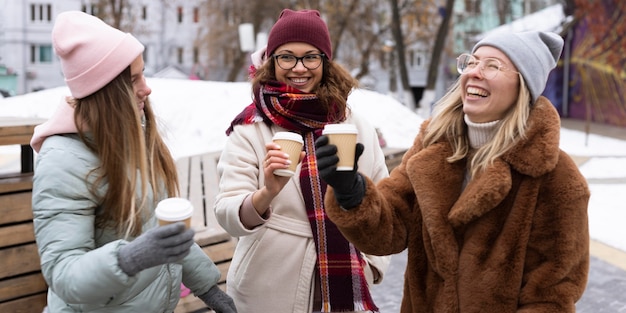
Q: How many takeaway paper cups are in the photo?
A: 3